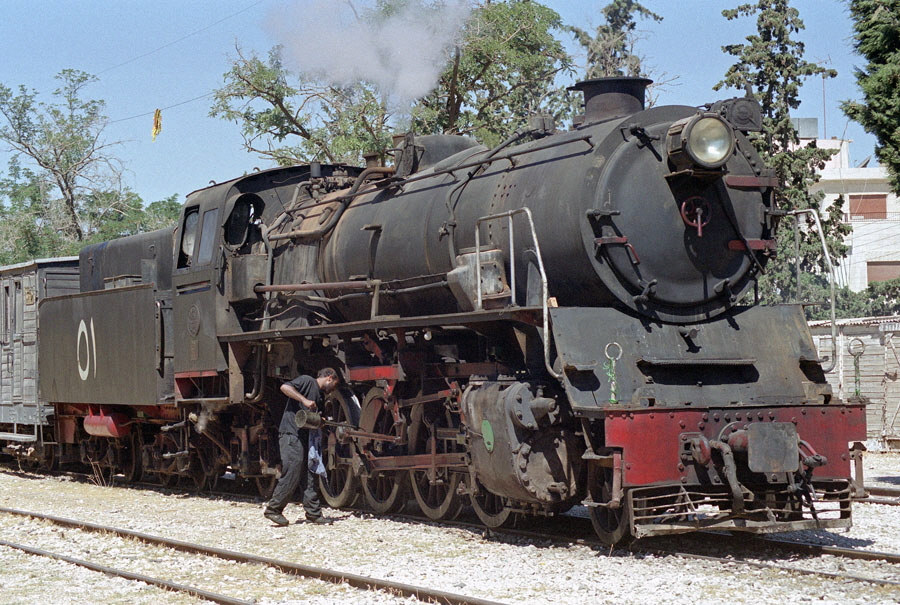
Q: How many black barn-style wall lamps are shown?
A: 0